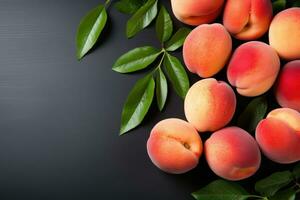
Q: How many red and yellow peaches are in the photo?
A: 10